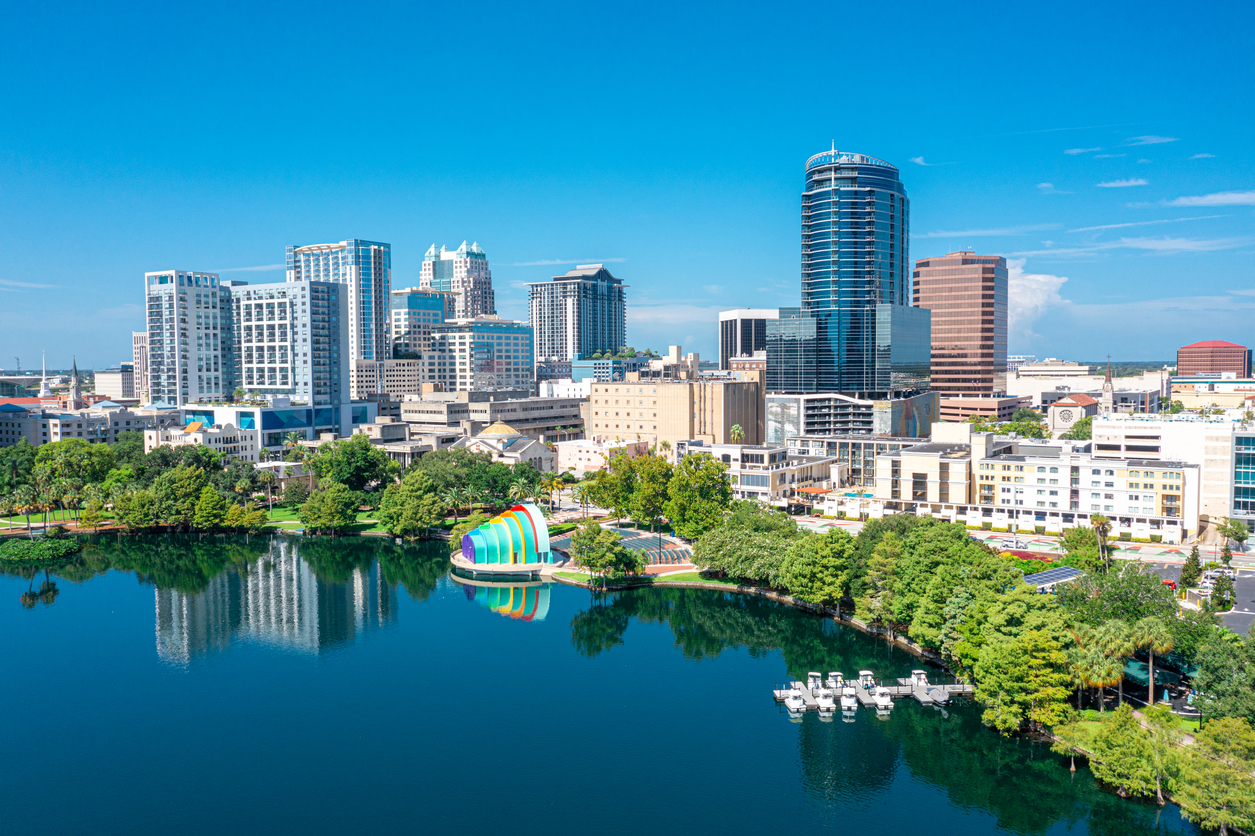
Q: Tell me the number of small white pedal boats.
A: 8